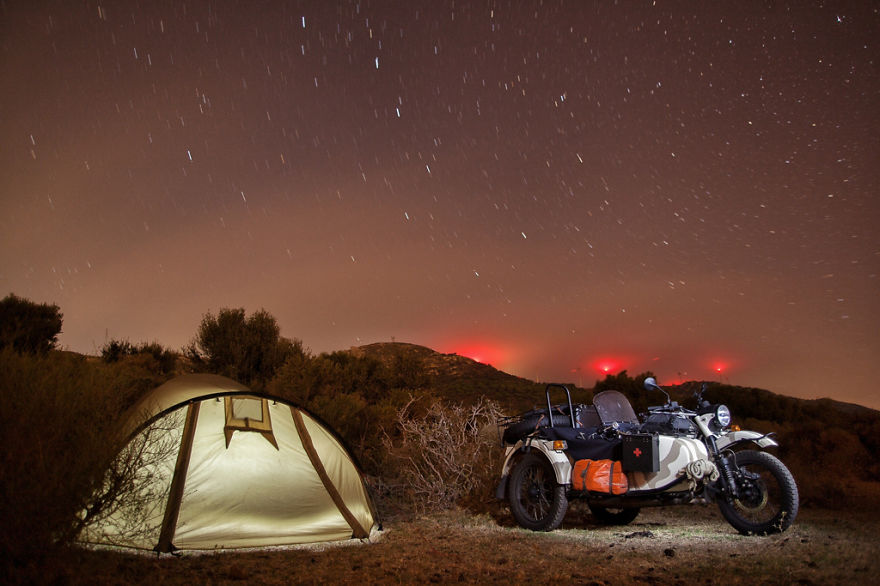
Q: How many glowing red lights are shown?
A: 3